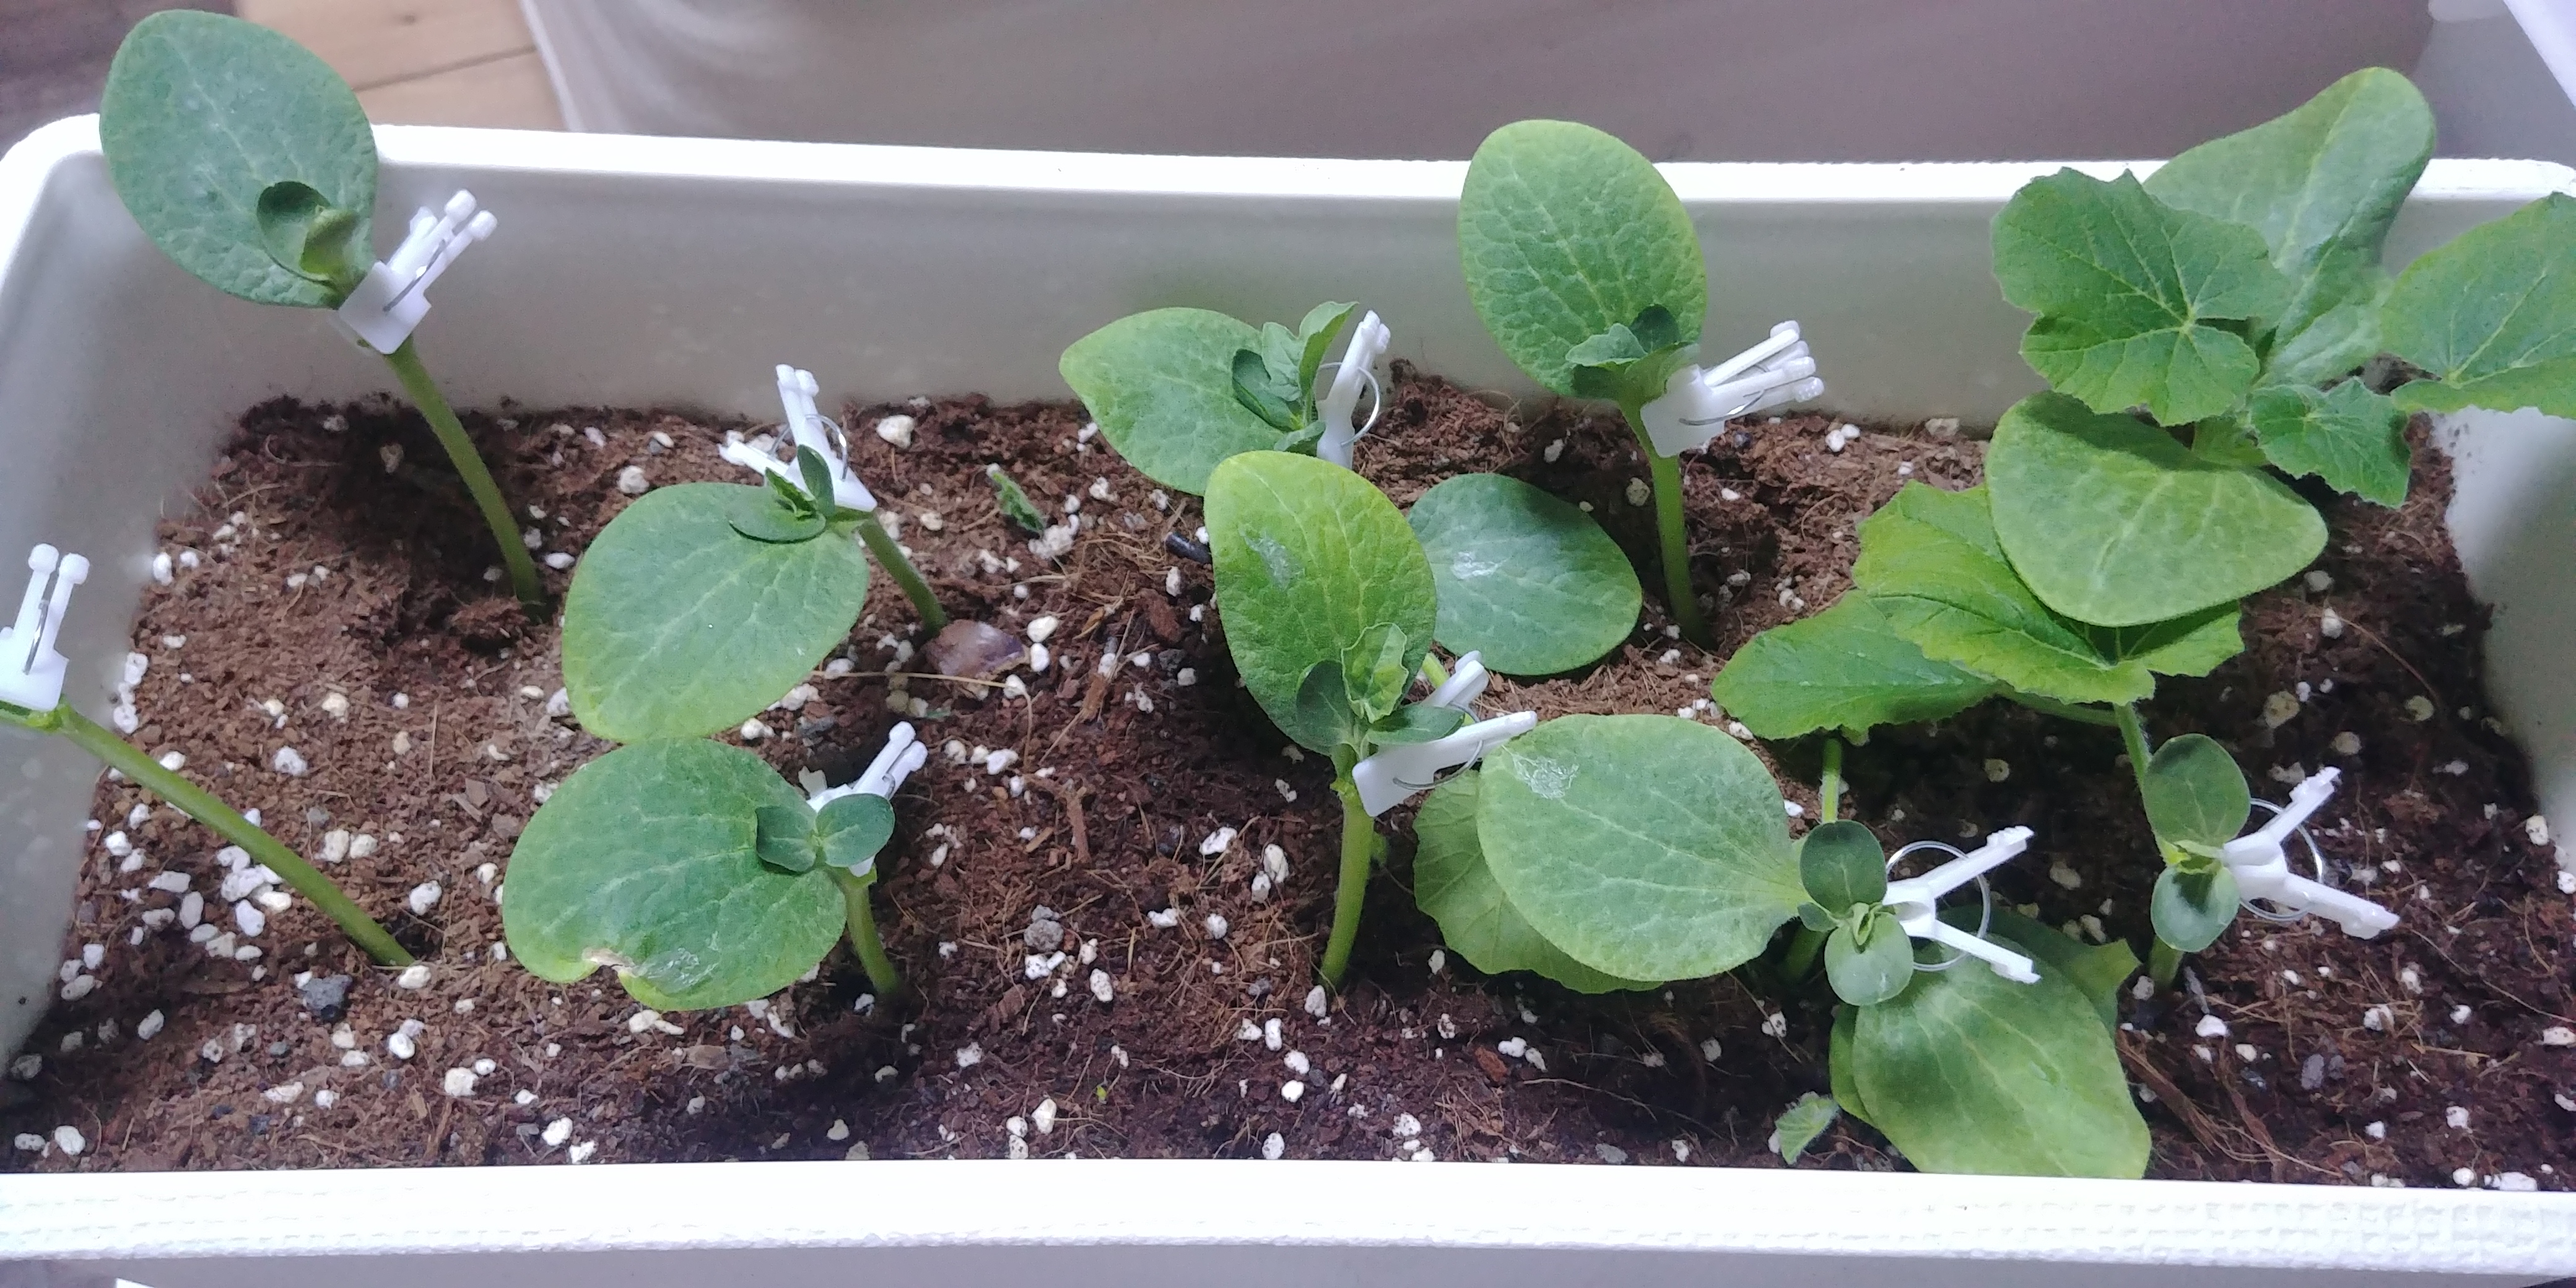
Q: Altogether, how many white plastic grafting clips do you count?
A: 9